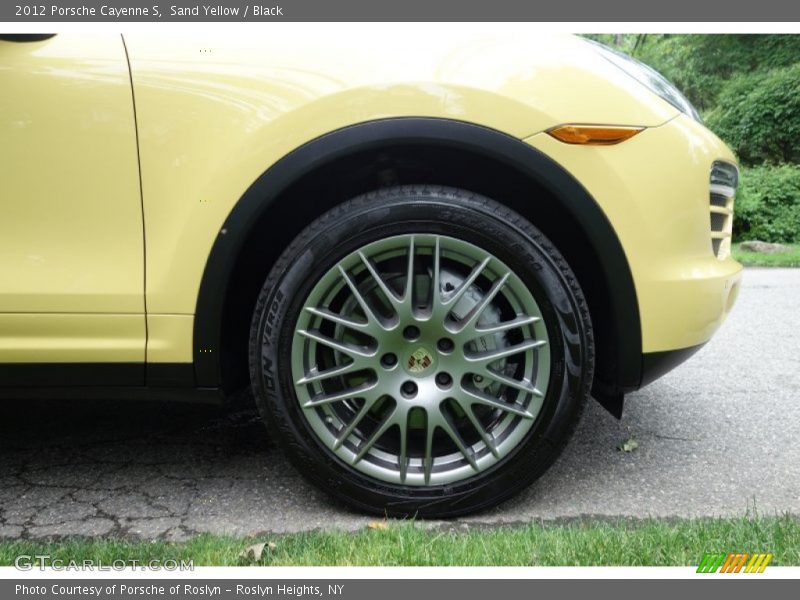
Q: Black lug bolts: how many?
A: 5